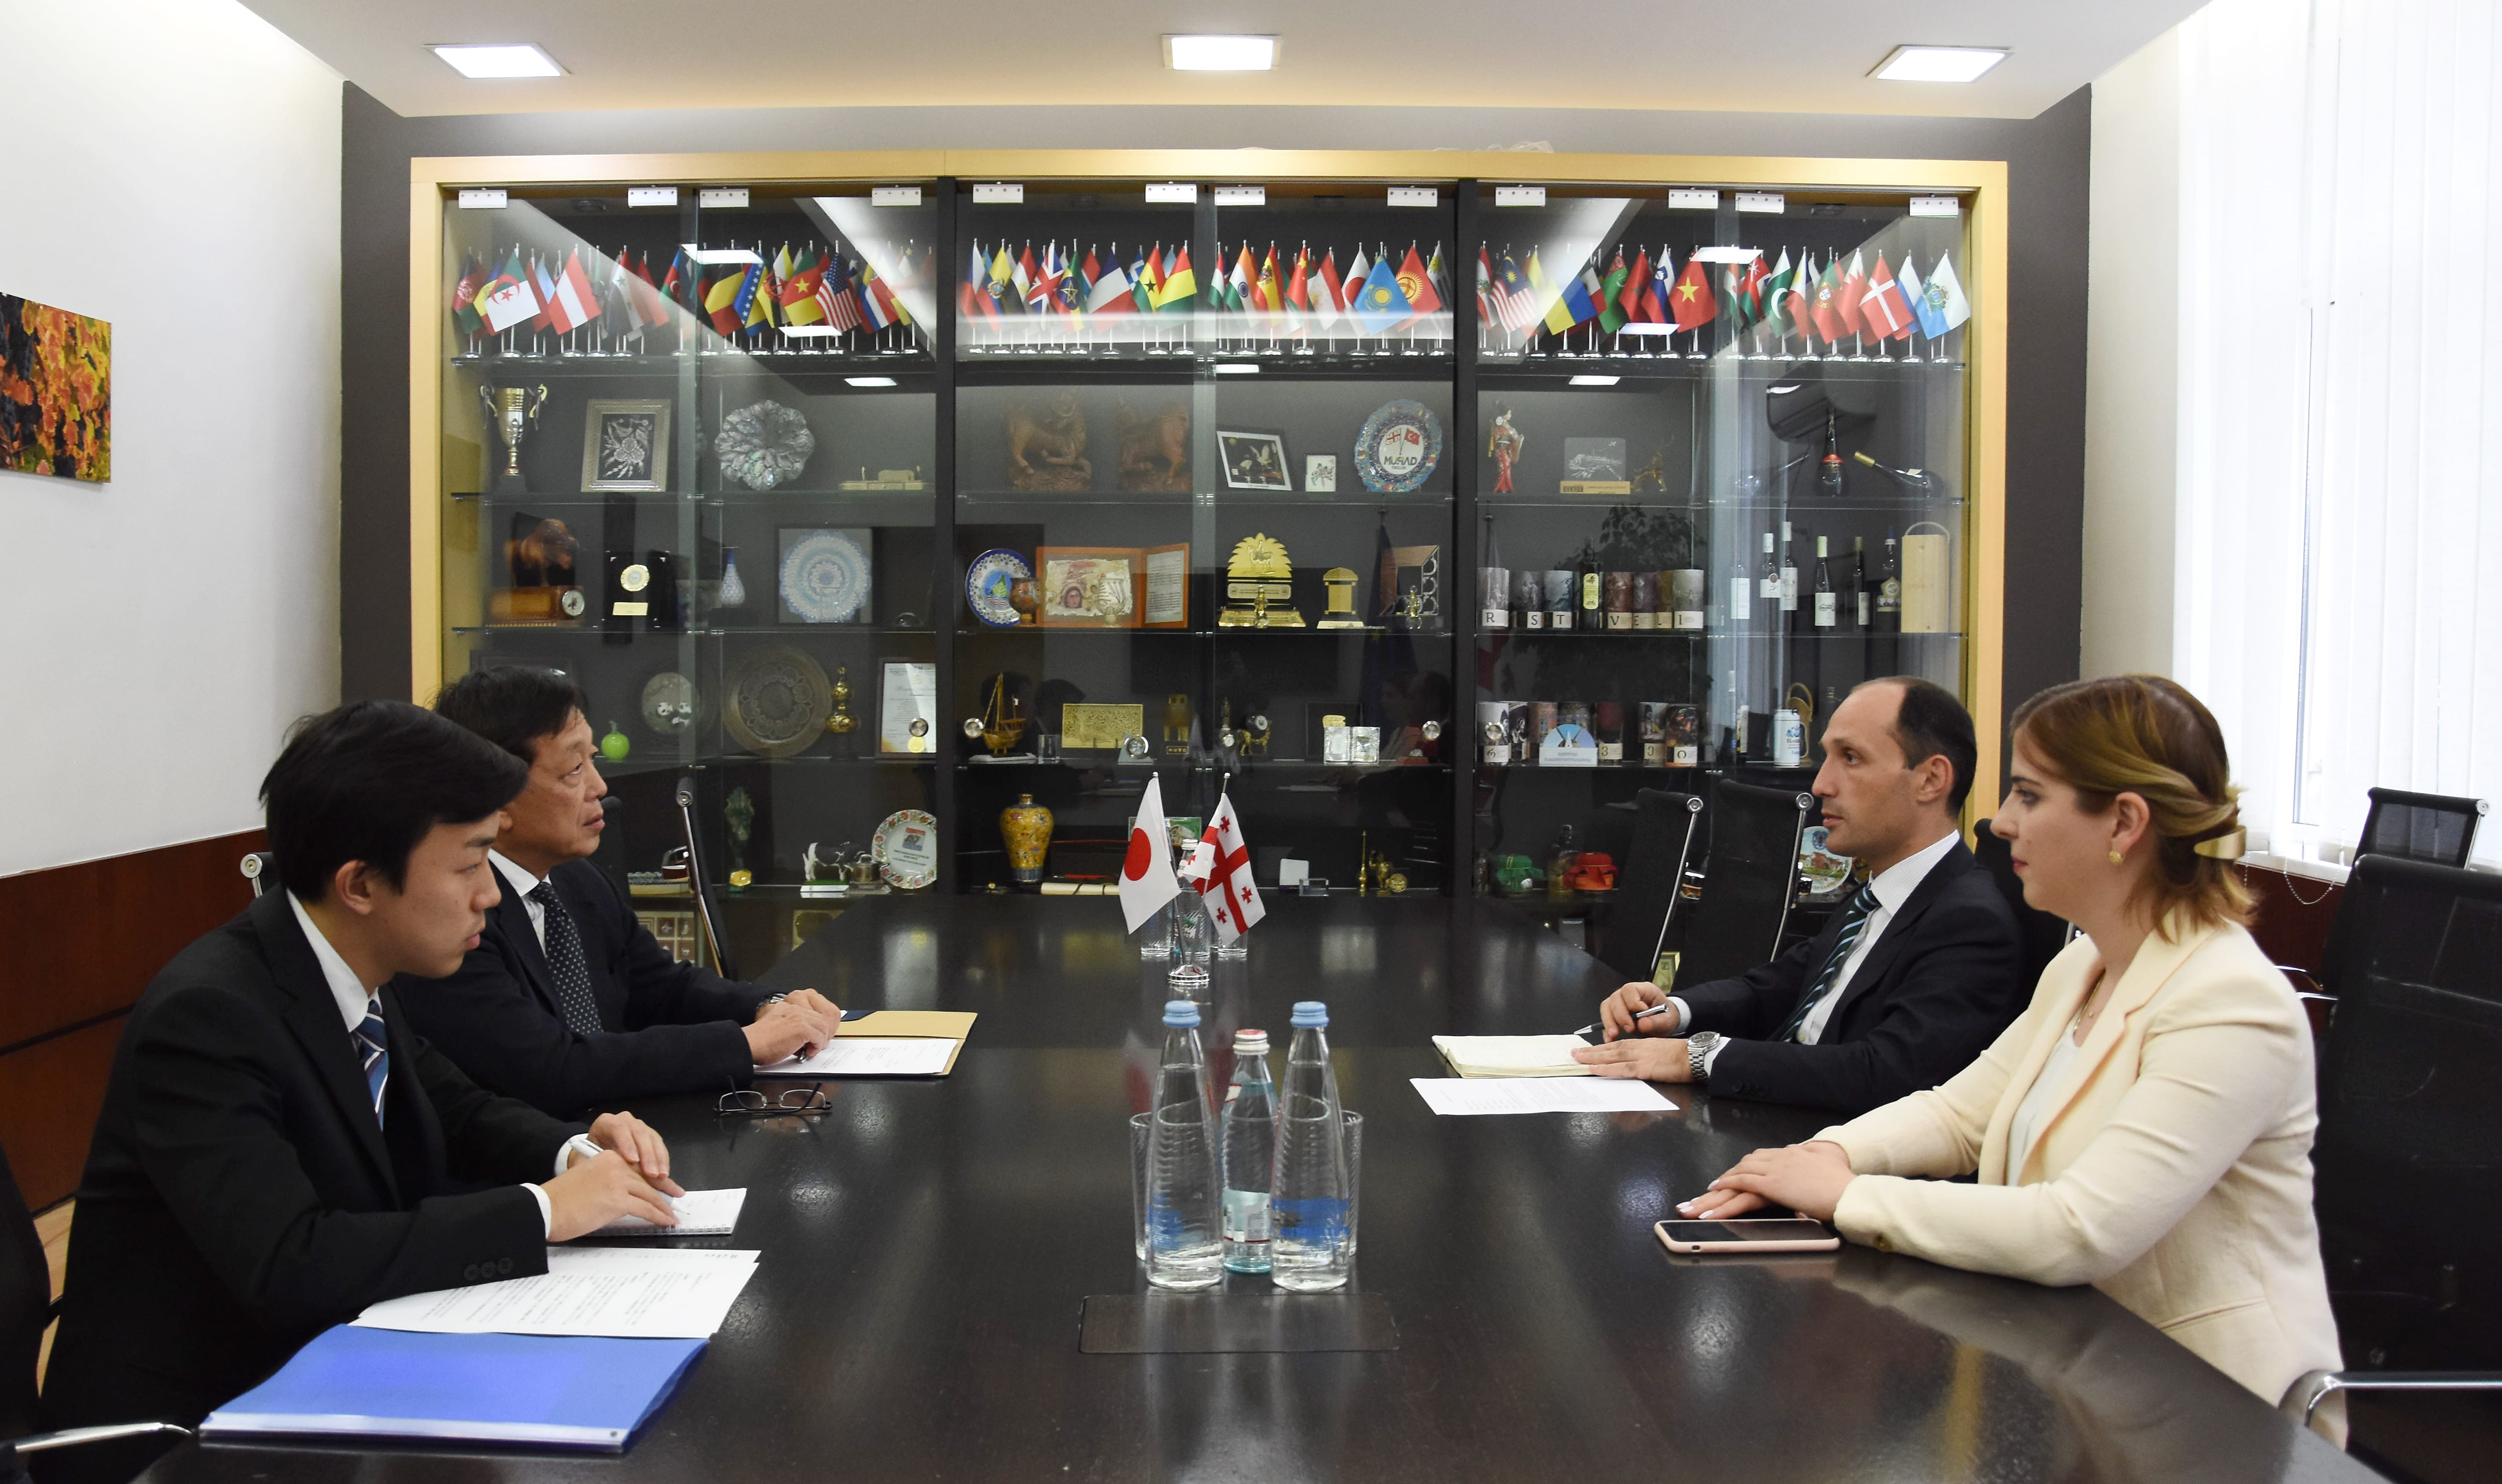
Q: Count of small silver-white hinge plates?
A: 12